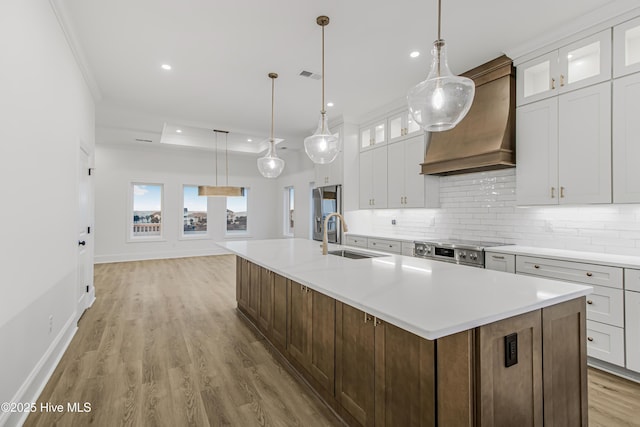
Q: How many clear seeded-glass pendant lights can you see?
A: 3